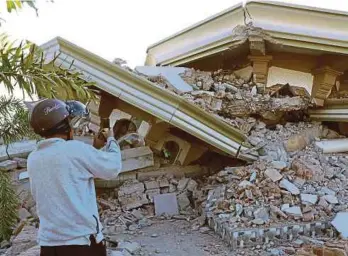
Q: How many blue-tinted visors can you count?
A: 1